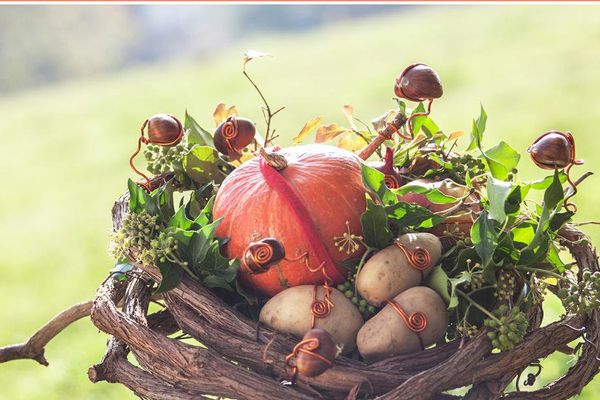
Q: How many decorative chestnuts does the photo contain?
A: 6